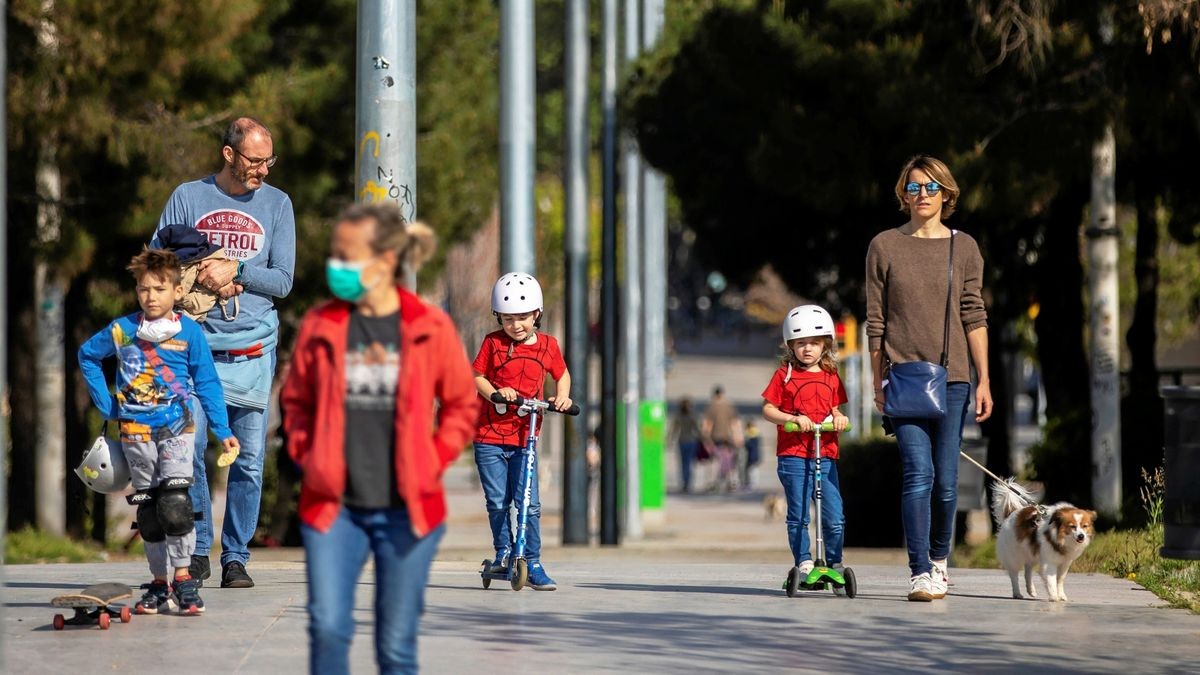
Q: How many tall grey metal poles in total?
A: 6